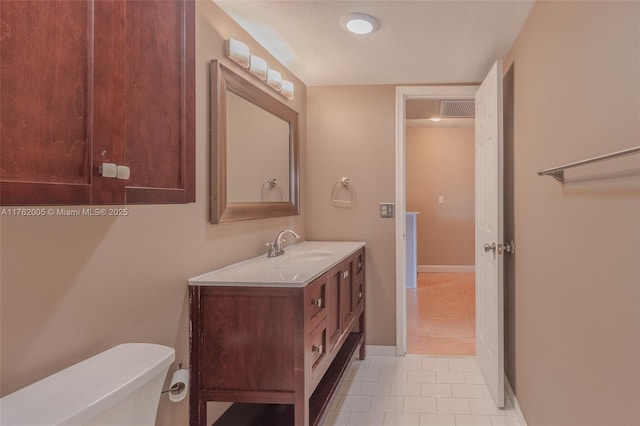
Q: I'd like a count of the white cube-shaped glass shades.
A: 4